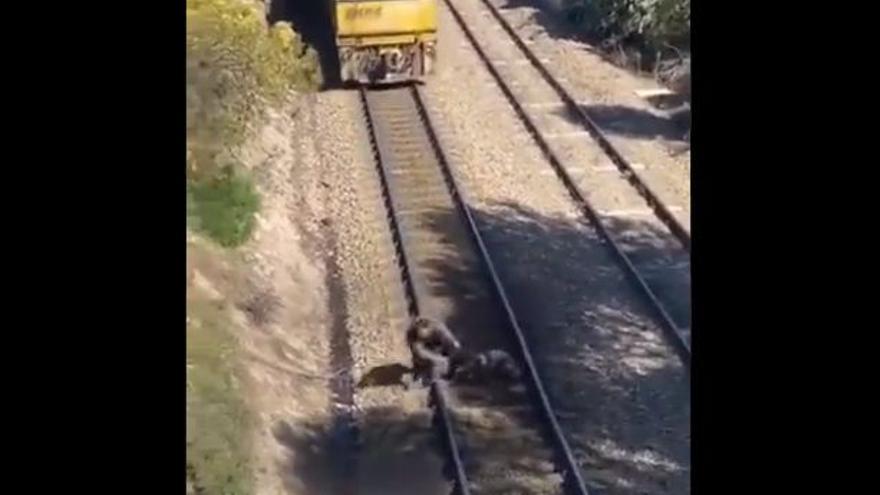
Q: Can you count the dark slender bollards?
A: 0